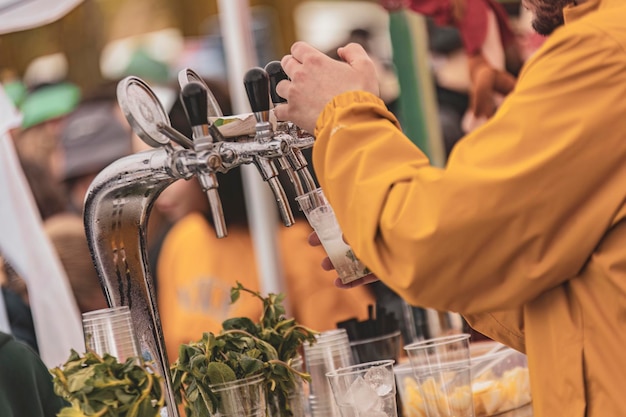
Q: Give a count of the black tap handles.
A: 3